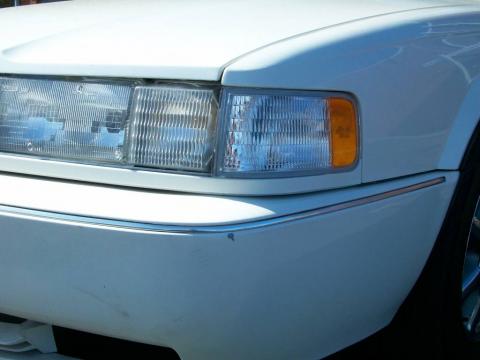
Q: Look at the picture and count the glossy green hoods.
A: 0